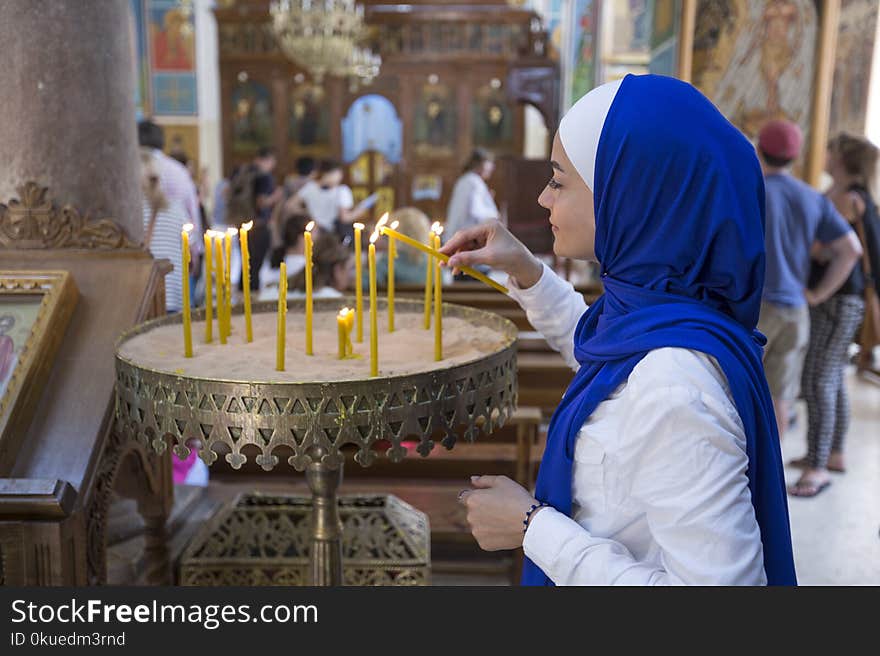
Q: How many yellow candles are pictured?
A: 15